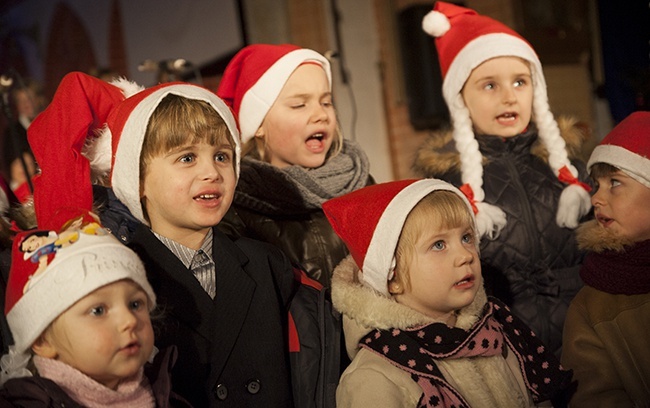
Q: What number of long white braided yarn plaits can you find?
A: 2